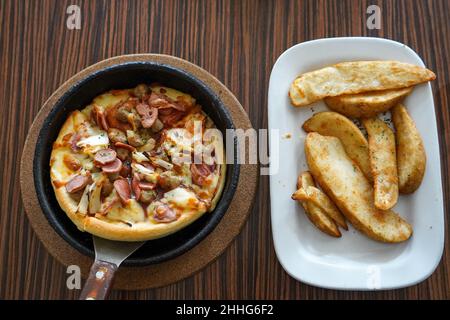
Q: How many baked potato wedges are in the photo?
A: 8